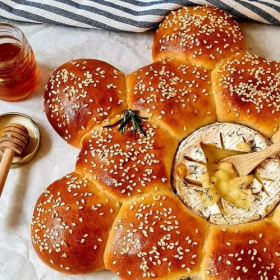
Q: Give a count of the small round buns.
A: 8